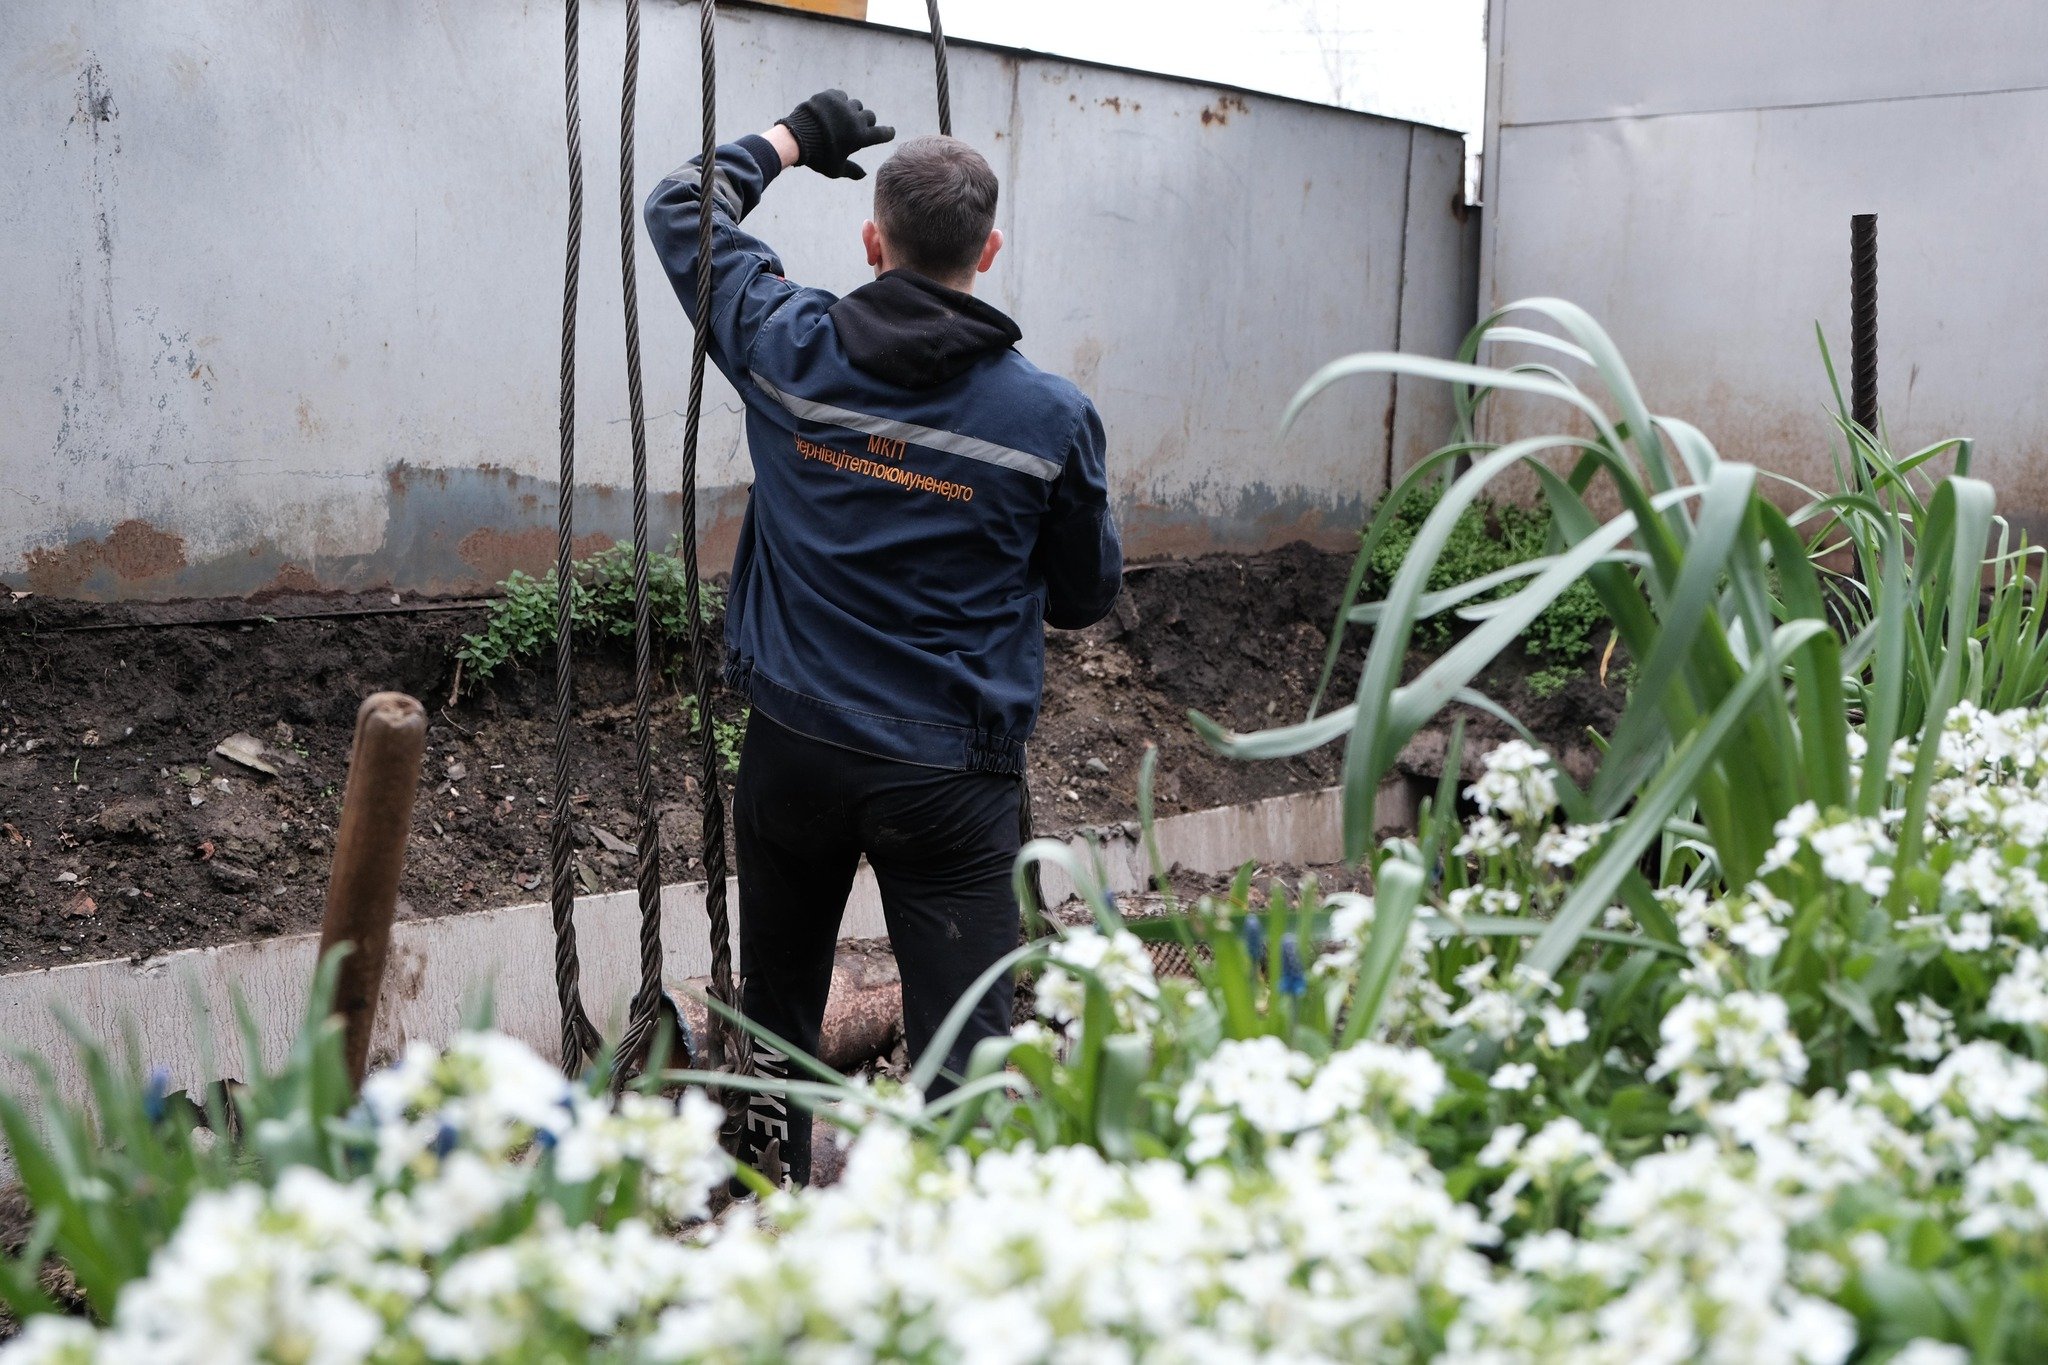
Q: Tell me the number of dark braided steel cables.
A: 4